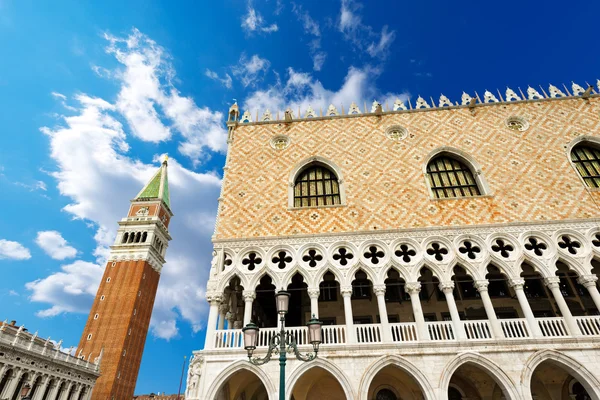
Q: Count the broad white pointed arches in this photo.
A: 5